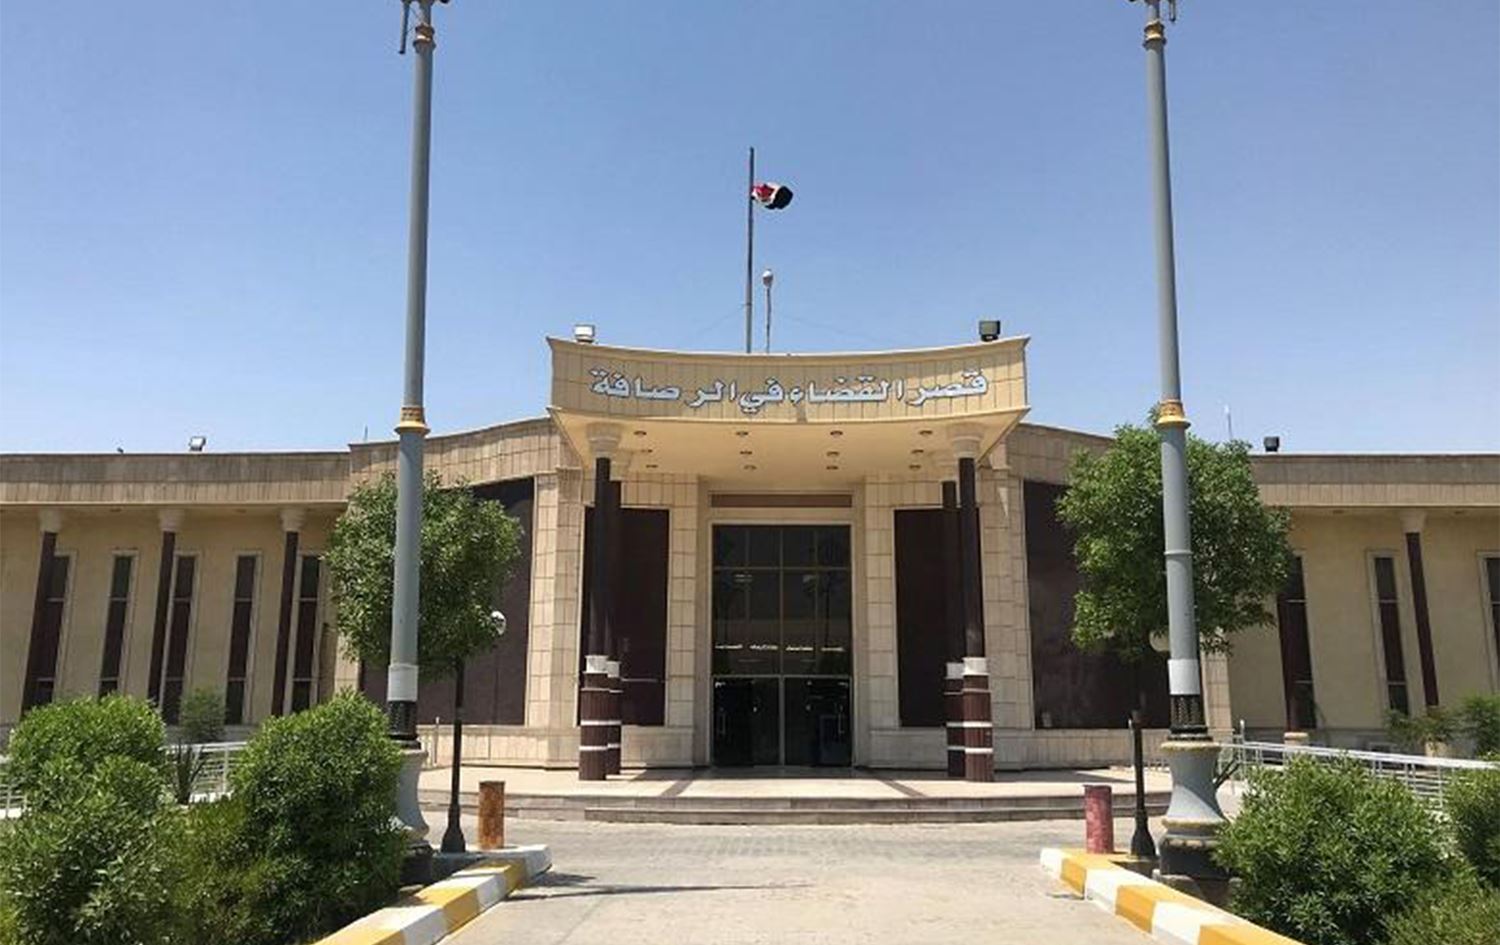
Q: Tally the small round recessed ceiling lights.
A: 12